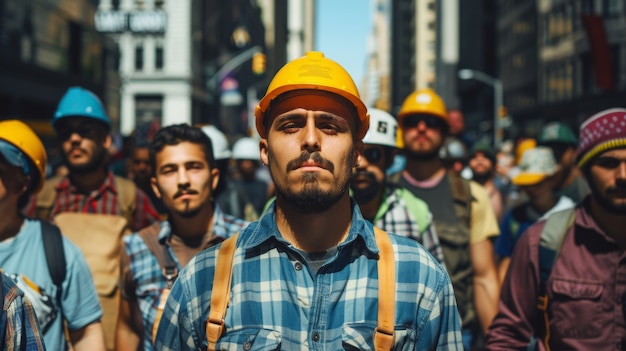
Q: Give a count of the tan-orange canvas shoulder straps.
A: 2